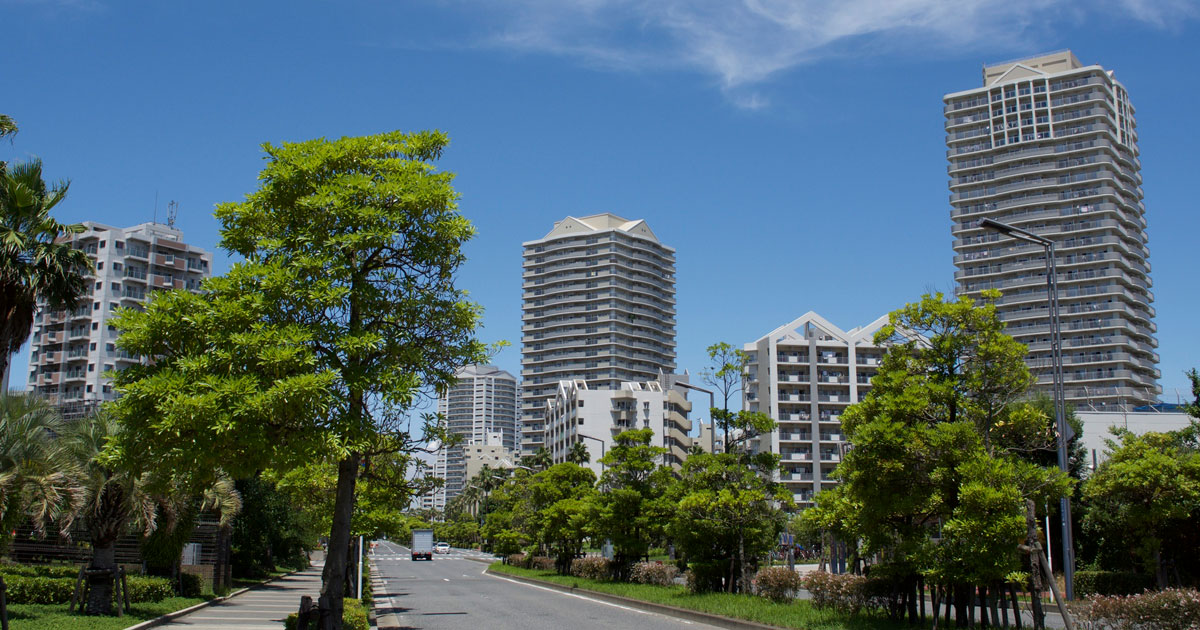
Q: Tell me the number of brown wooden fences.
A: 1